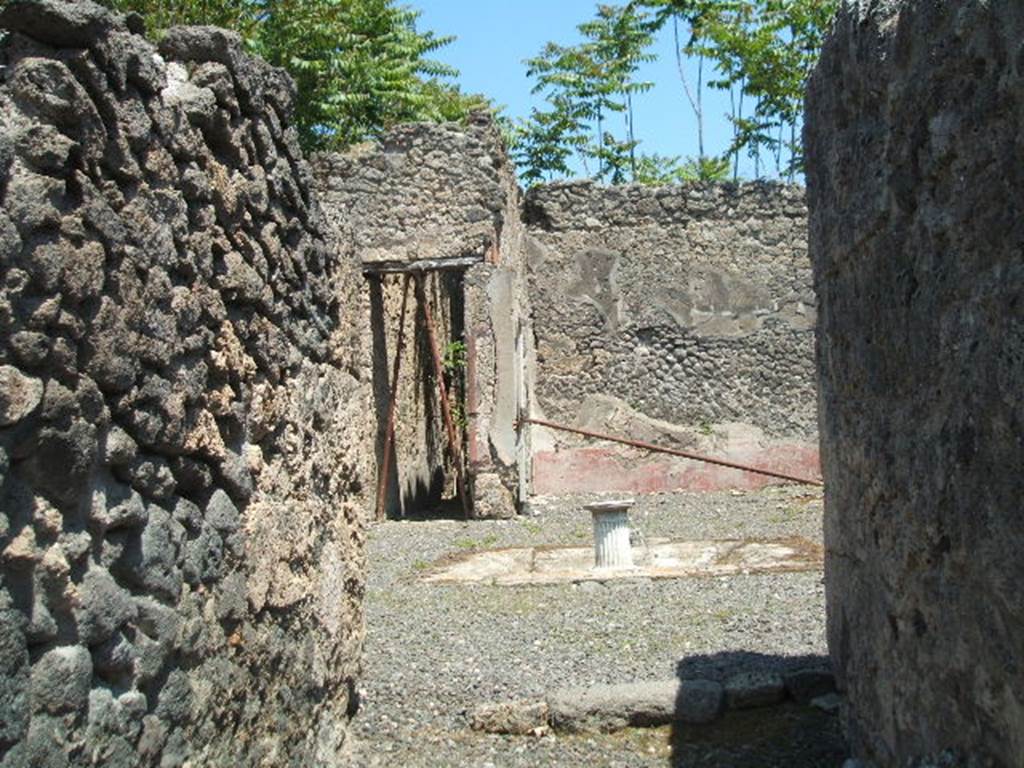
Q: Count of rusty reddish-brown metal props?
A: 3